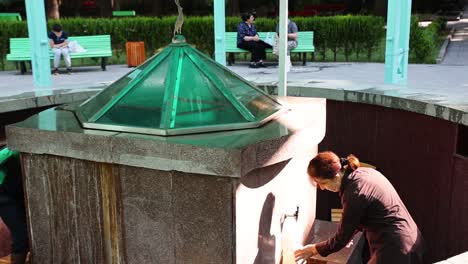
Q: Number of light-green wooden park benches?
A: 2